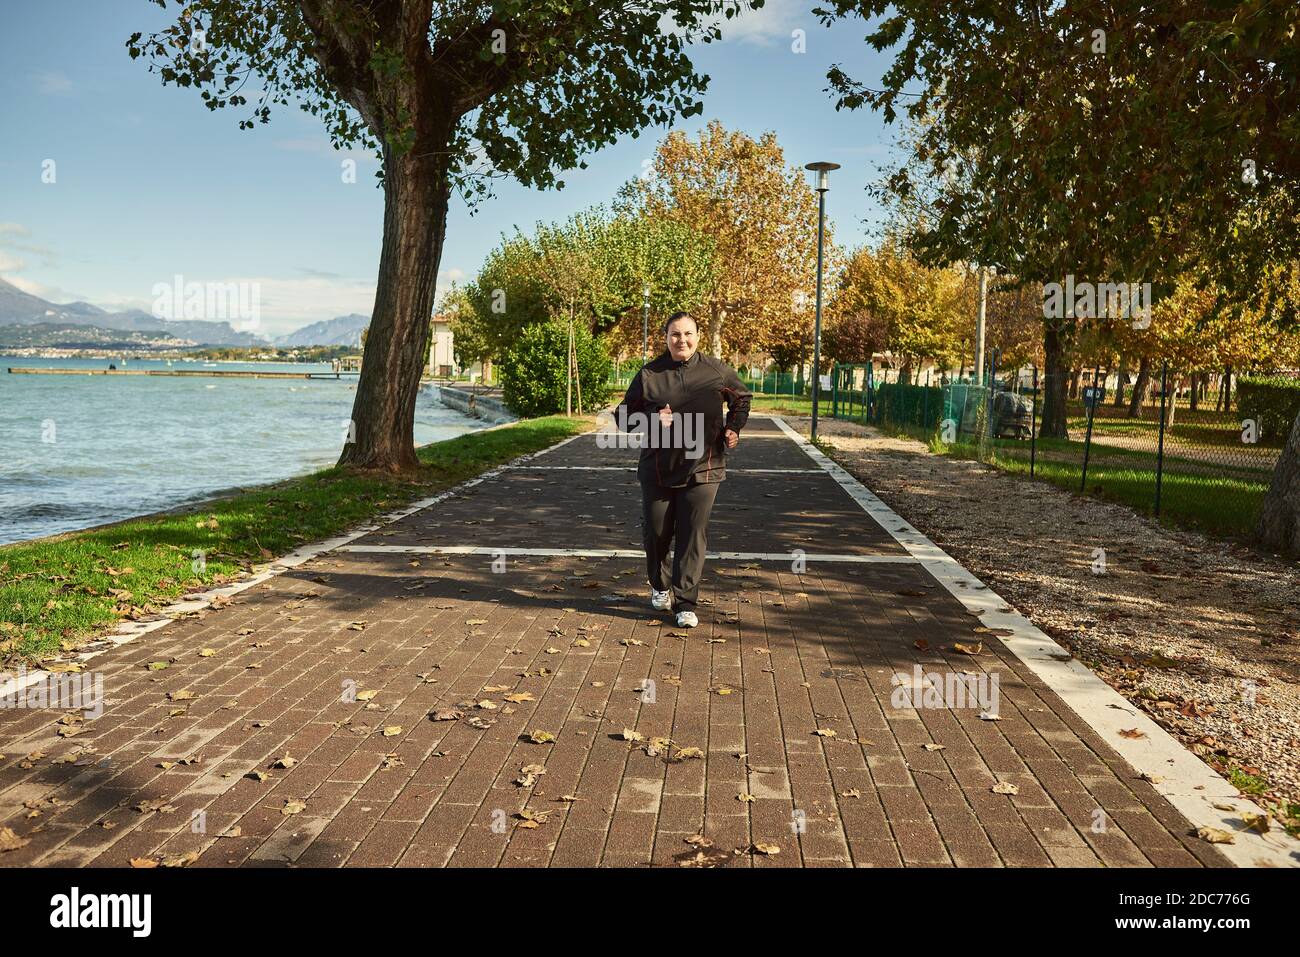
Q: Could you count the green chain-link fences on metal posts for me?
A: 1